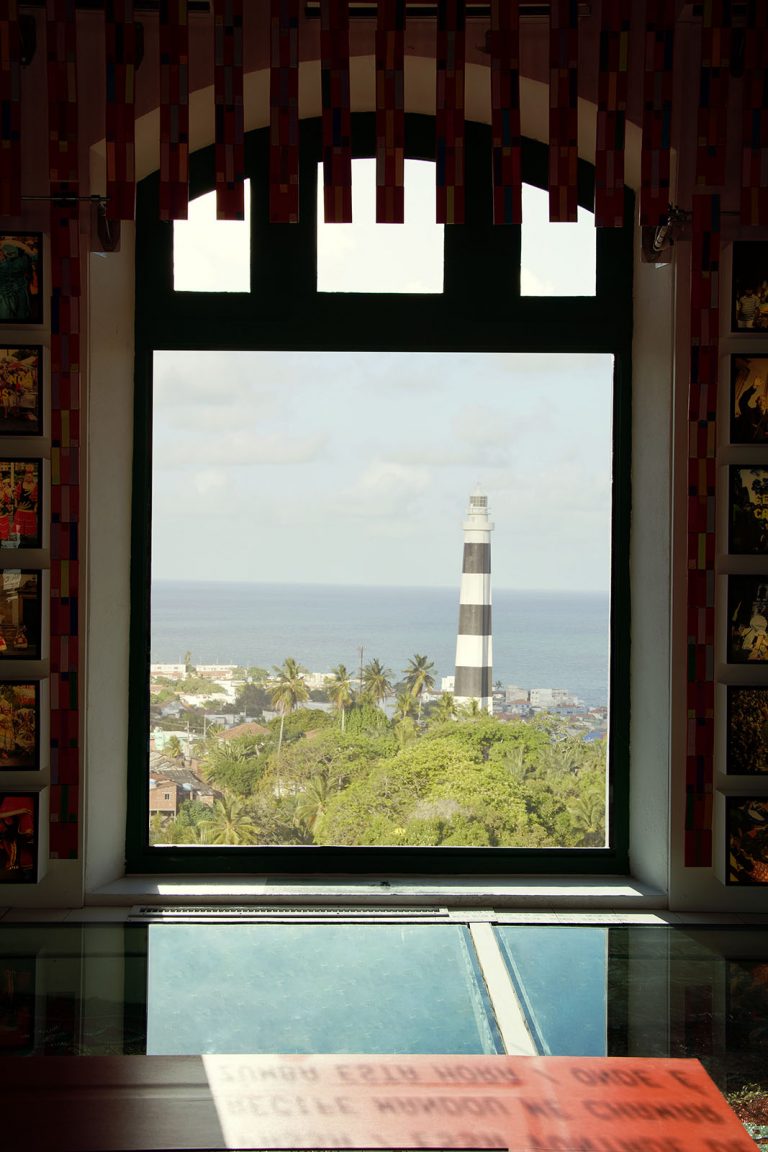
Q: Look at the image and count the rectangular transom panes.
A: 3